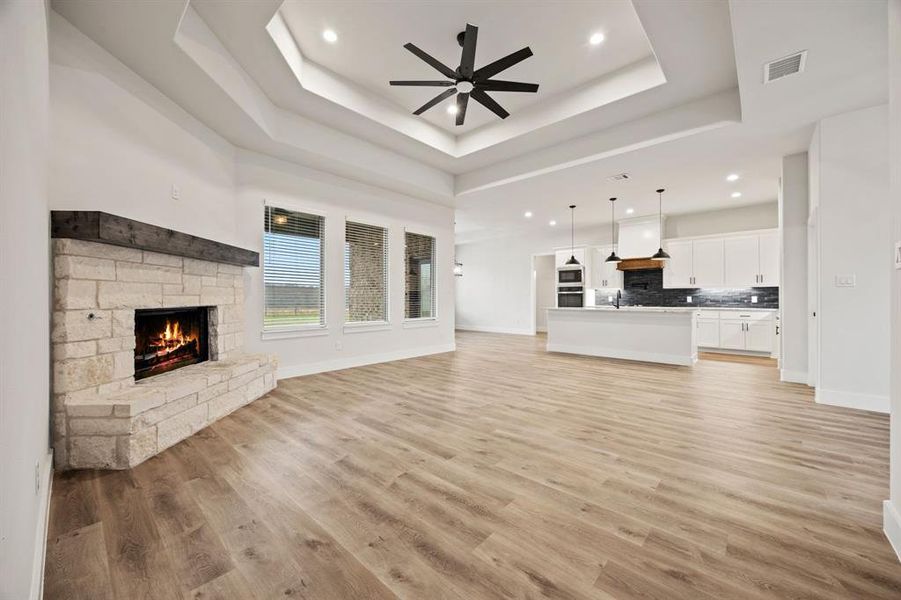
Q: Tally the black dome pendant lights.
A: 3